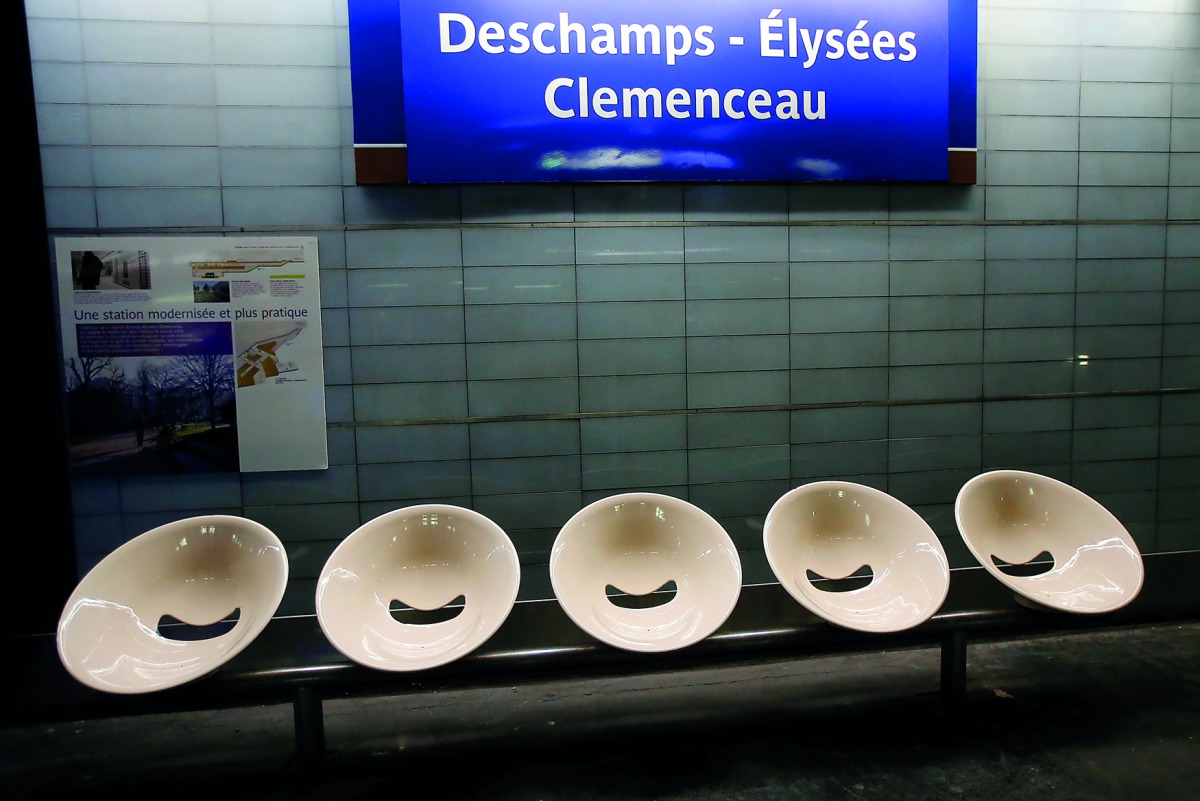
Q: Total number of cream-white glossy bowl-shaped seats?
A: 5